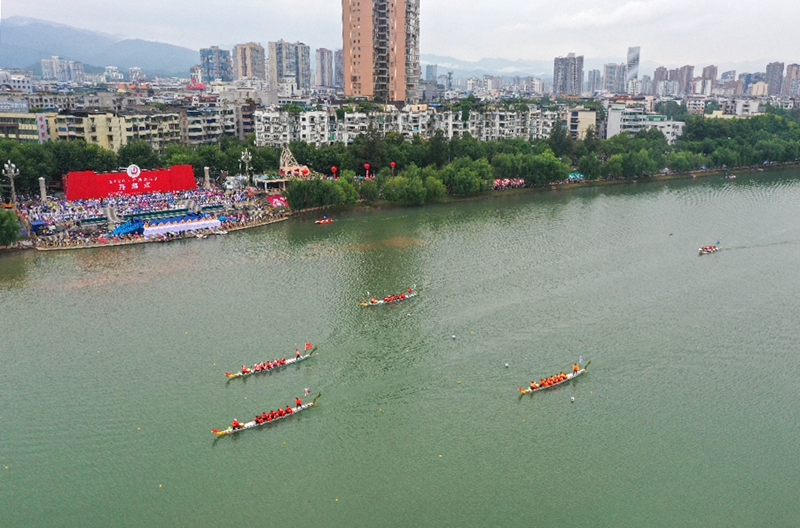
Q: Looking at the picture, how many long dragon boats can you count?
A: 4